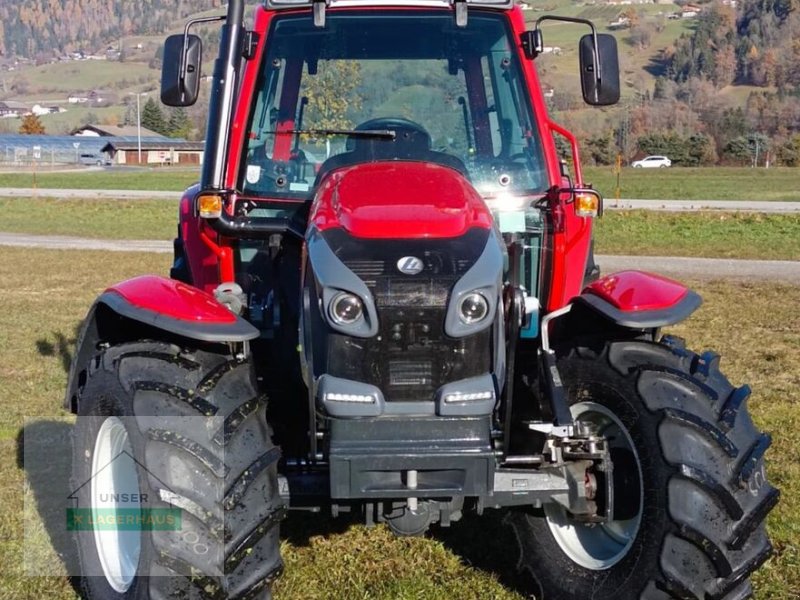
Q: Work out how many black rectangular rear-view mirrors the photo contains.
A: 2